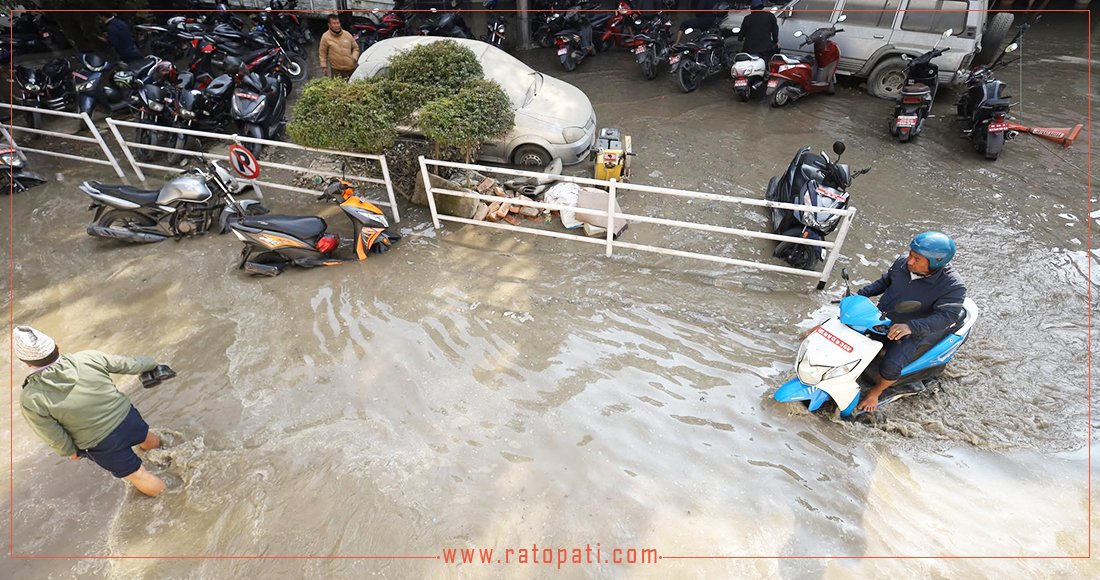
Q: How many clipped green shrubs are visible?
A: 3